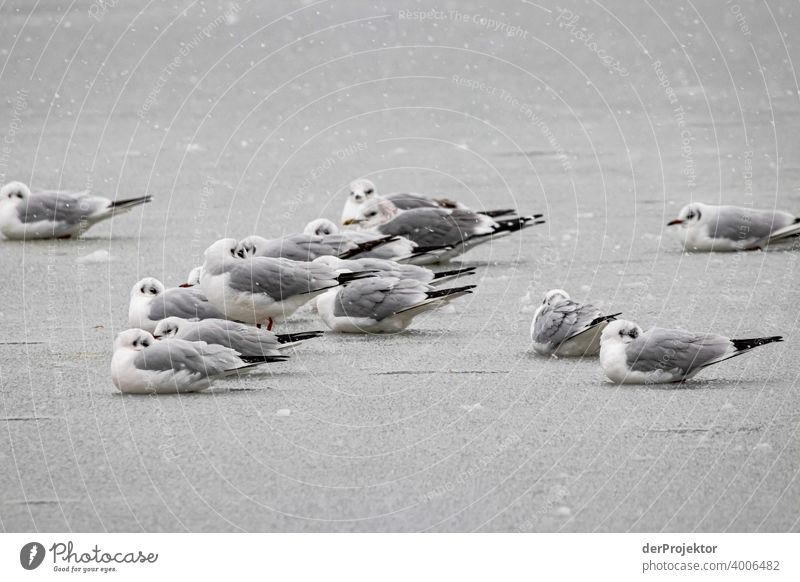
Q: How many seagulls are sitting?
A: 14